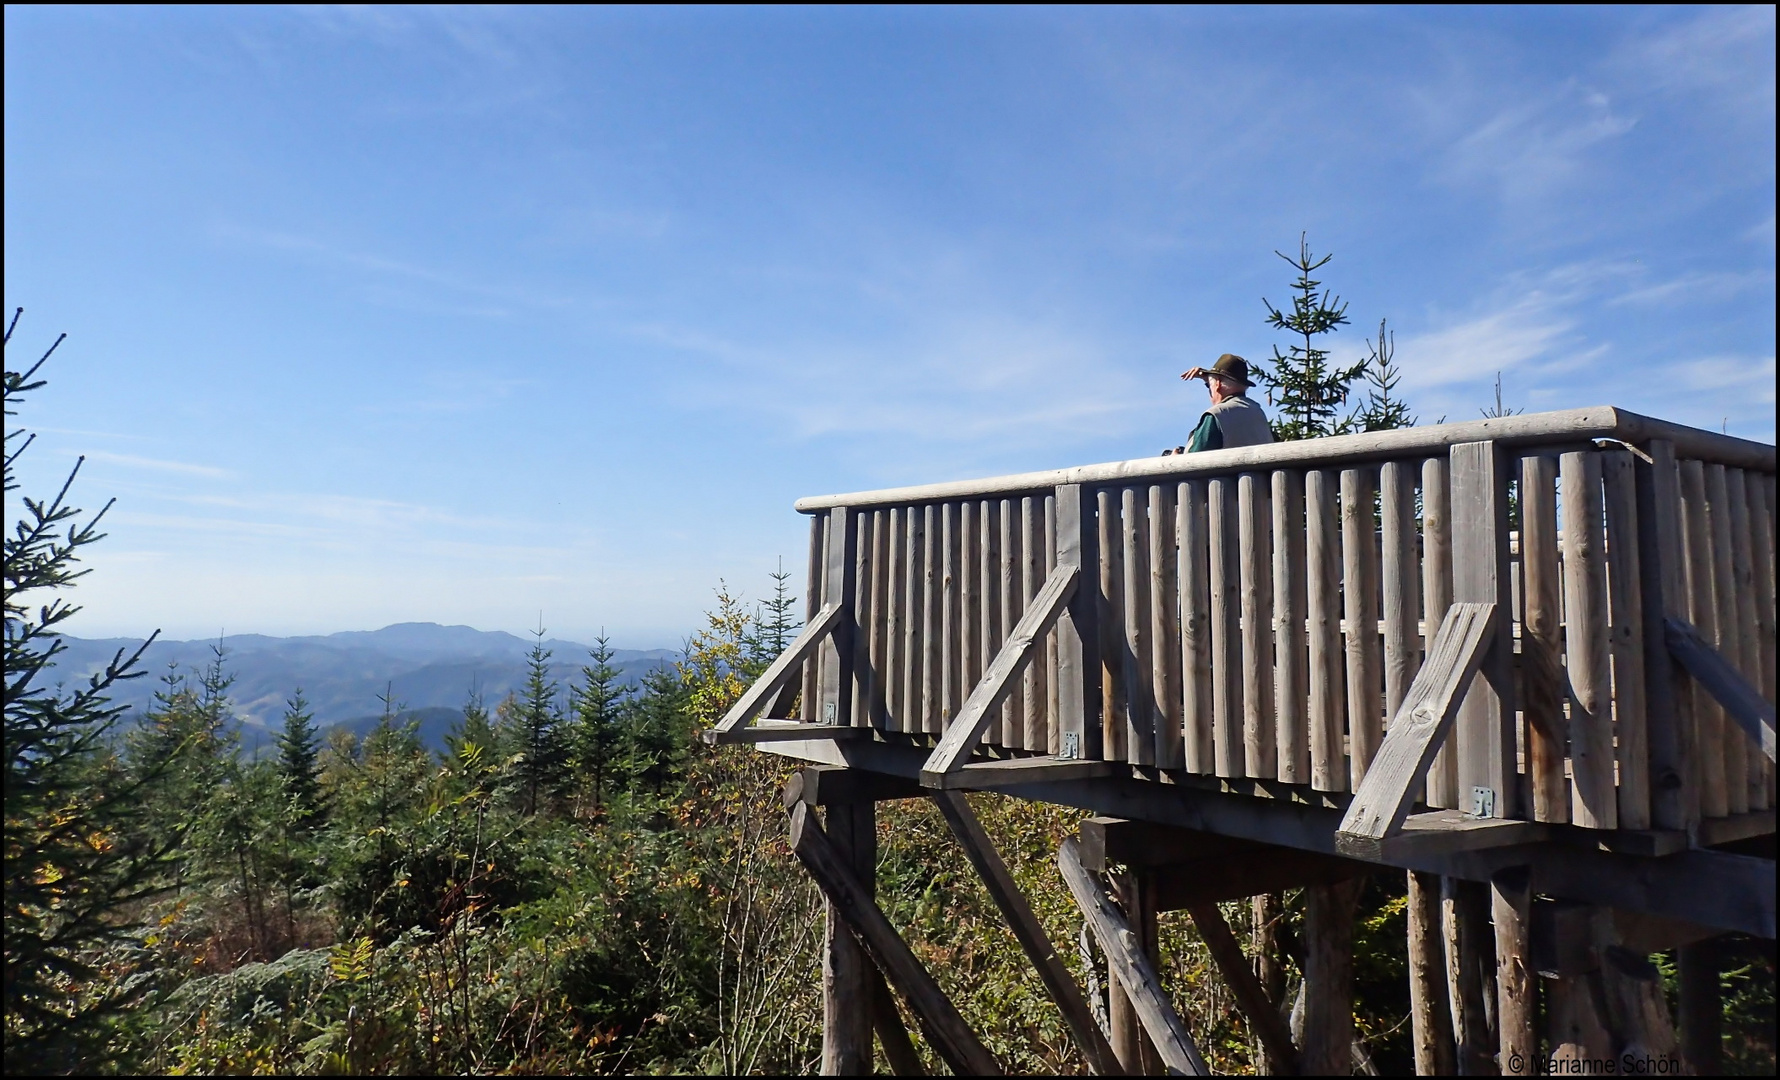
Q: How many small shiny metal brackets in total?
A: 3